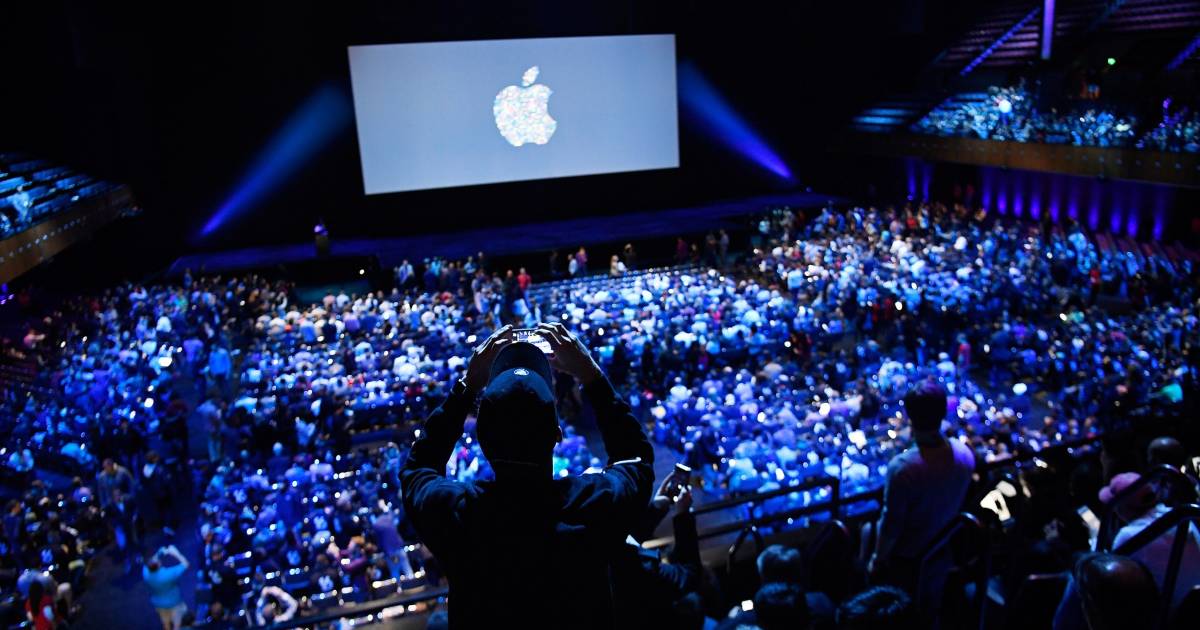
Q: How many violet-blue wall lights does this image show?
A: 12